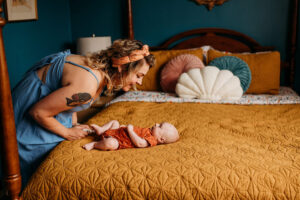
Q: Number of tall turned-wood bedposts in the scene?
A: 3